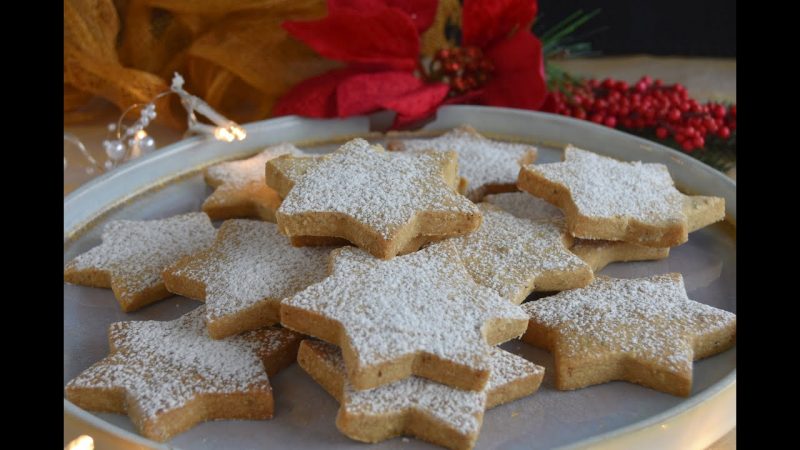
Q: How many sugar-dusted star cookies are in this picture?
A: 13